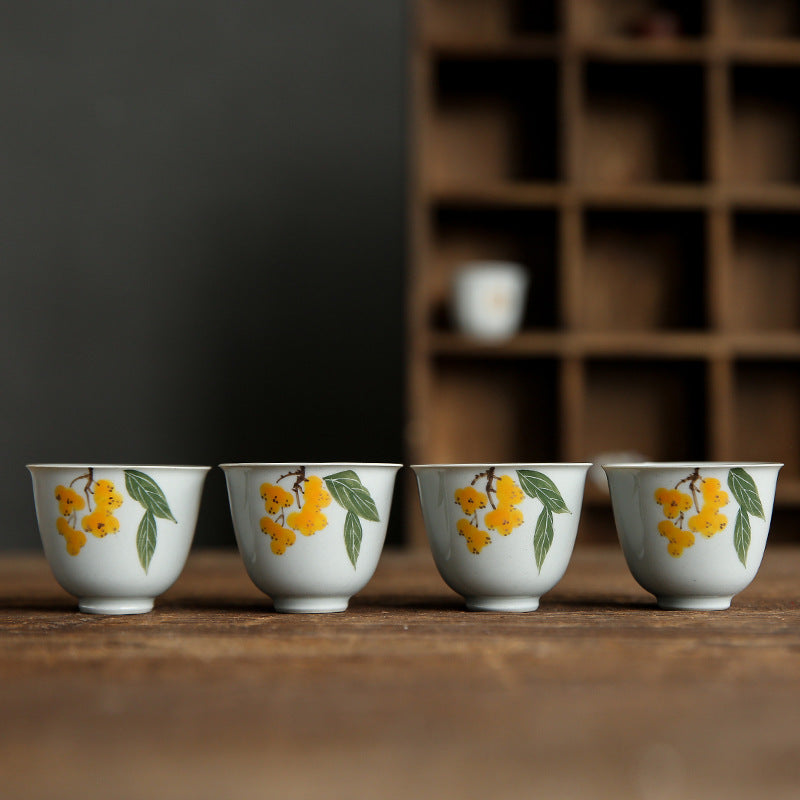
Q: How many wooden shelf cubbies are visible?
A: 12